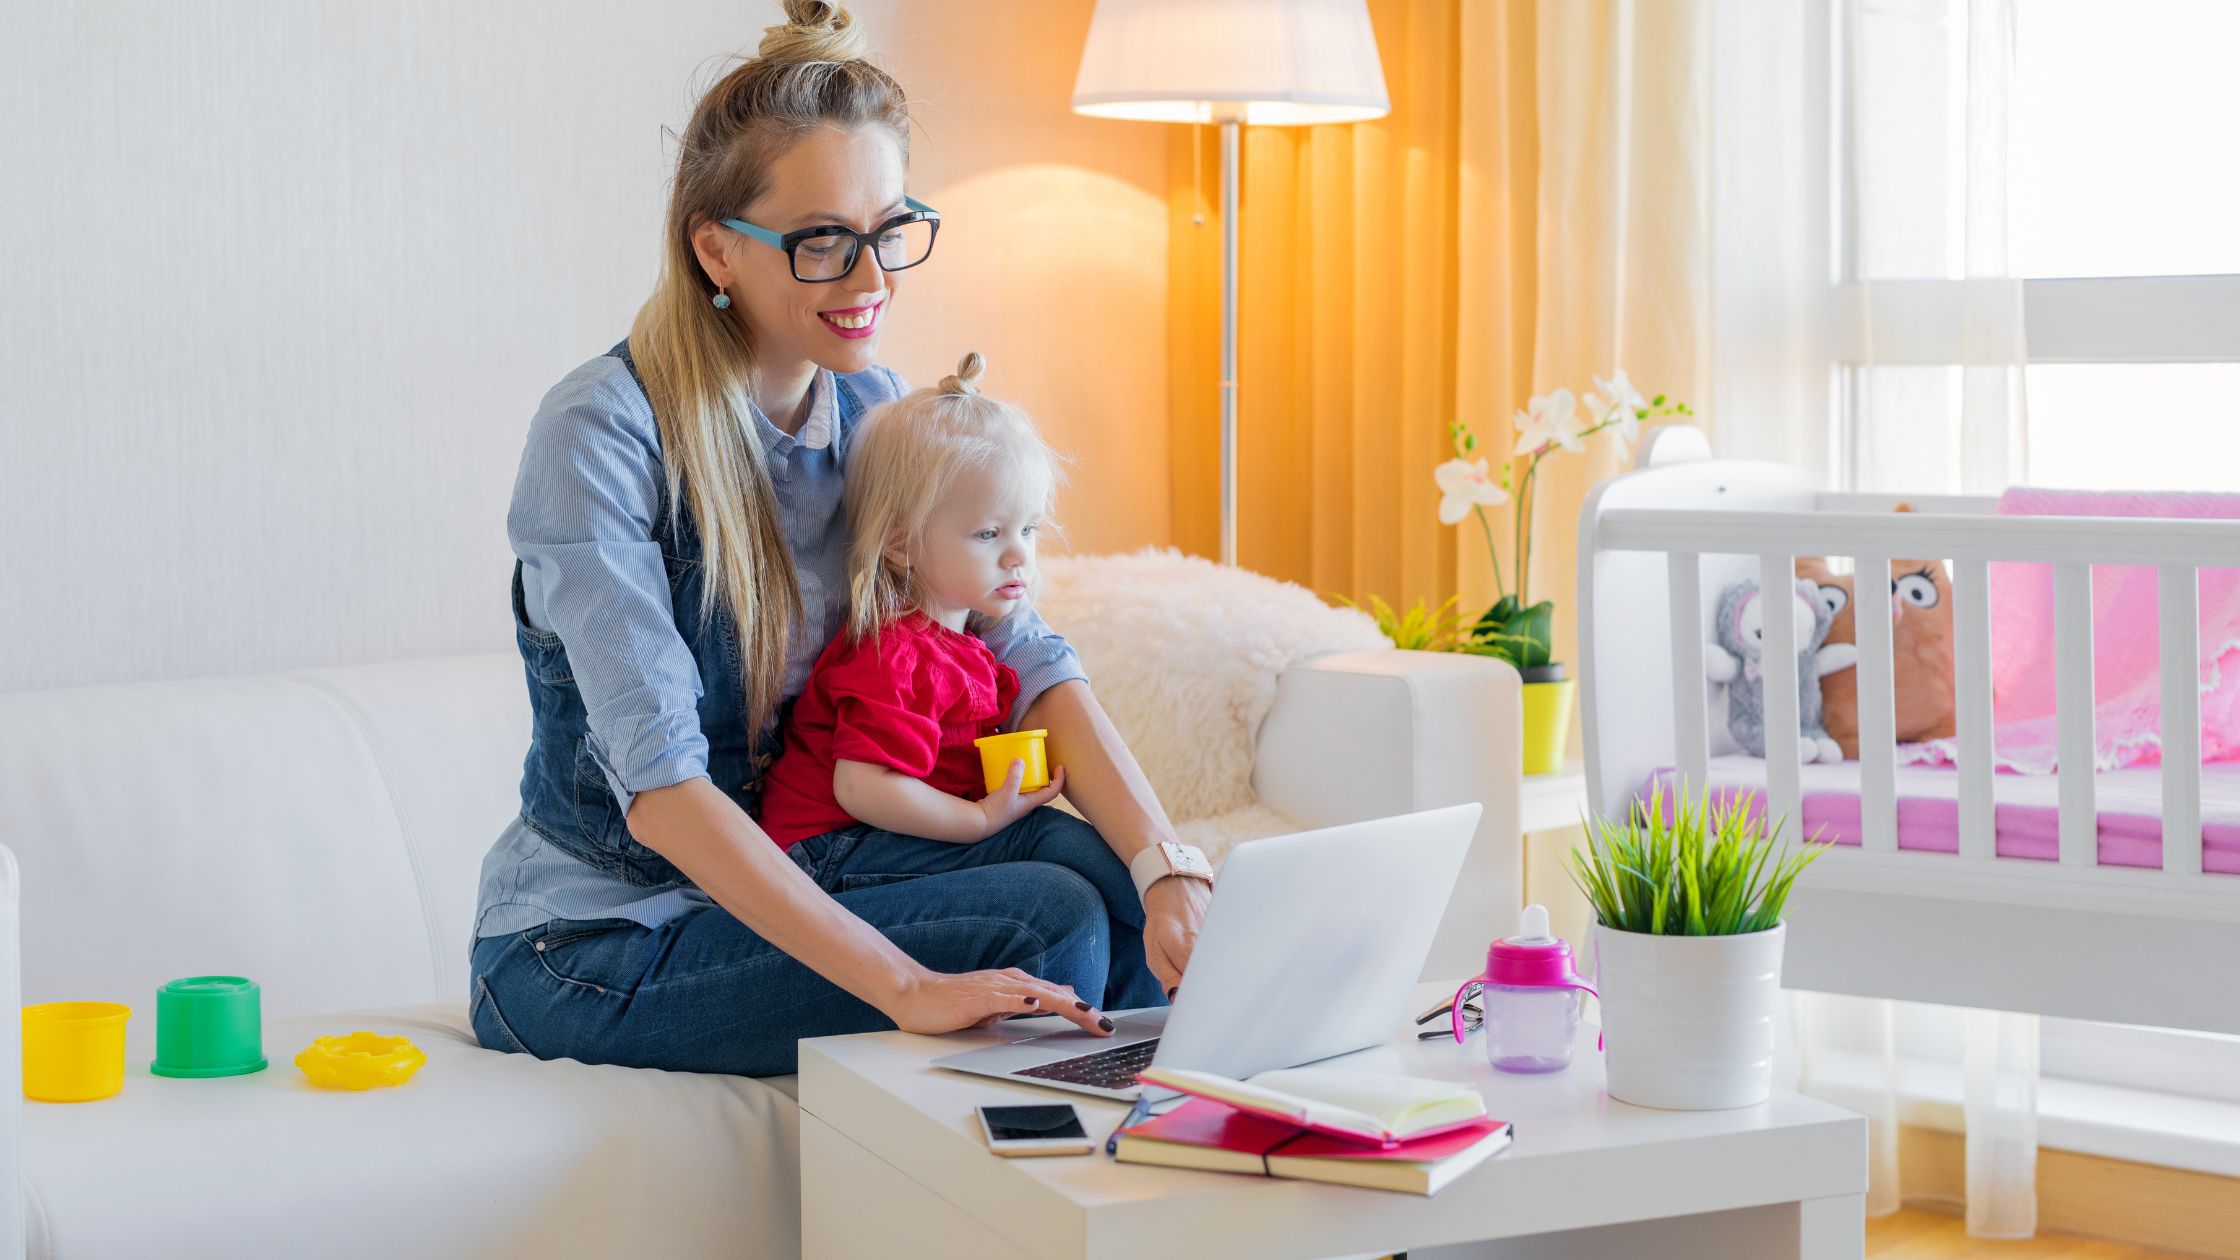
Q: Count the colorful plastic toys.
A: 4